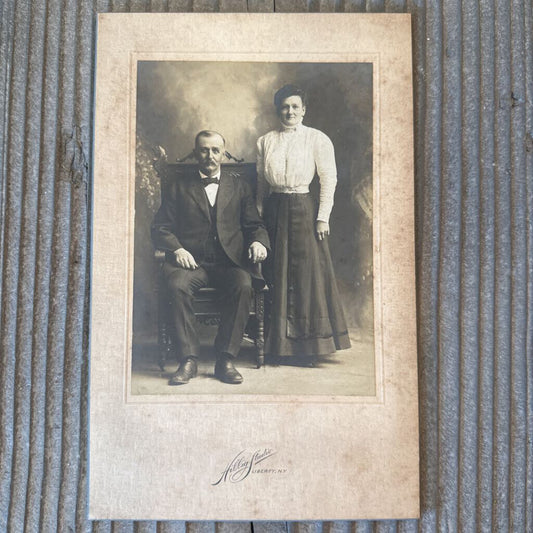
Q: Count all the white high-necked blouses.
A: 1